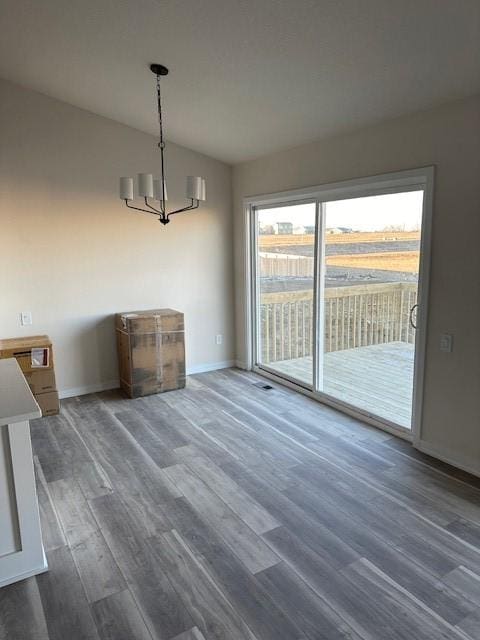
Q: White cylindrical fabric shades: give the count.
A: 5